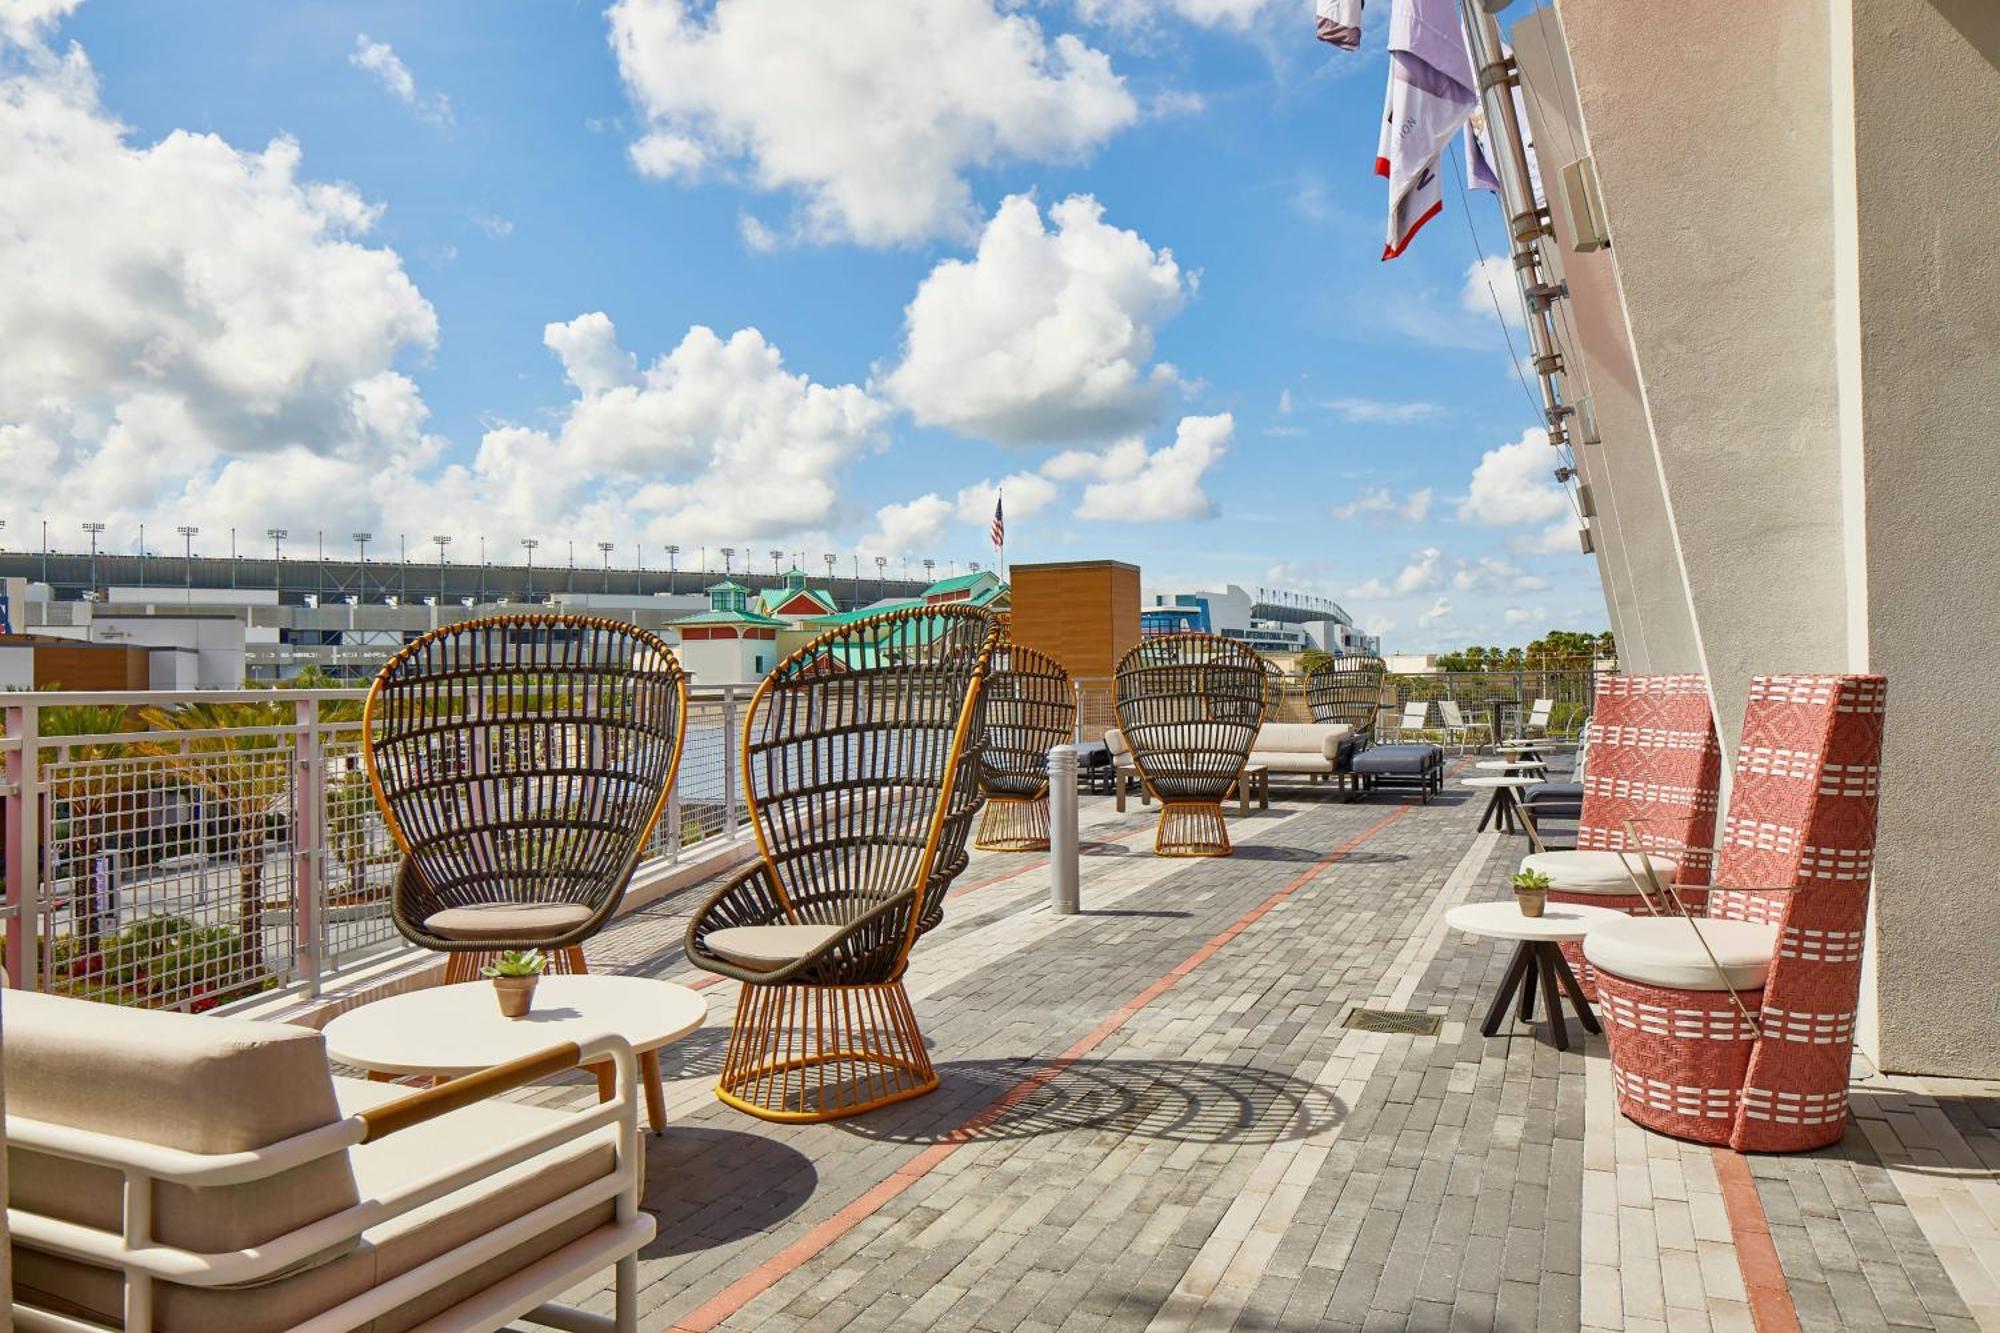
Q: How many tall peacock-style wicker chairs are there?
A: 6